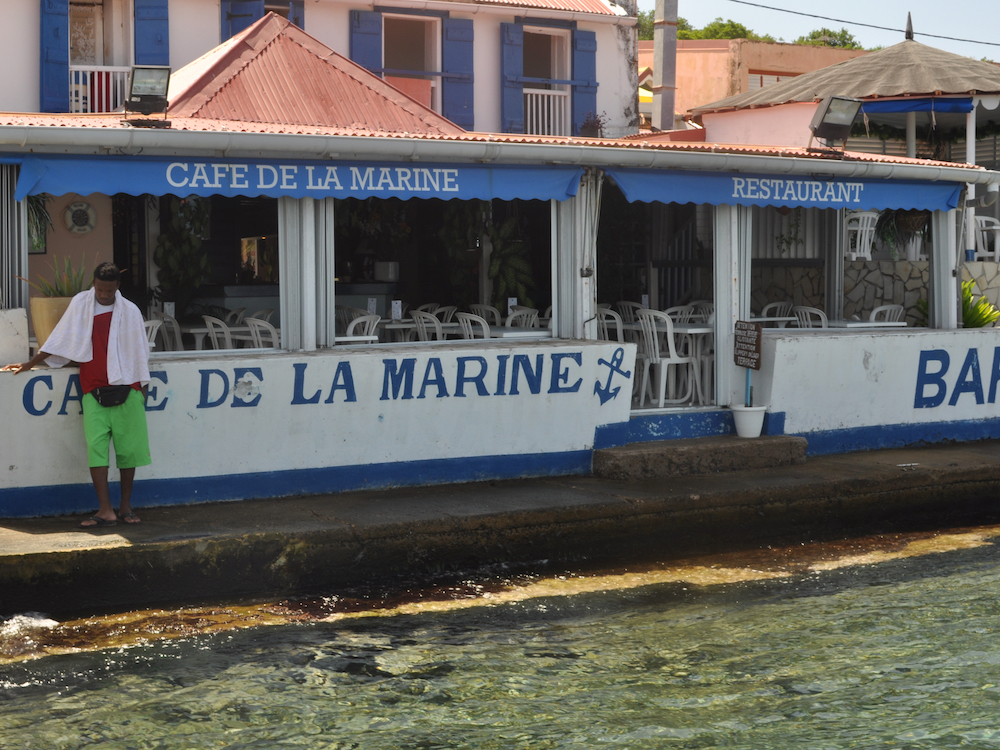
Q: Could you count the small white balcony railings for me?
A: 2